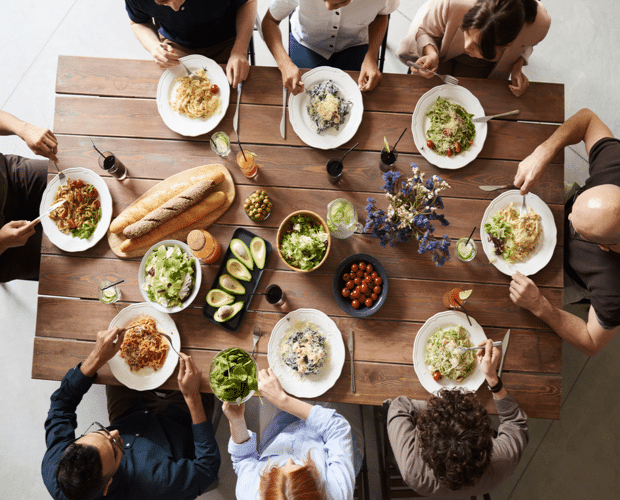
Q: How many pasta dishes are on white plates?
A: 8